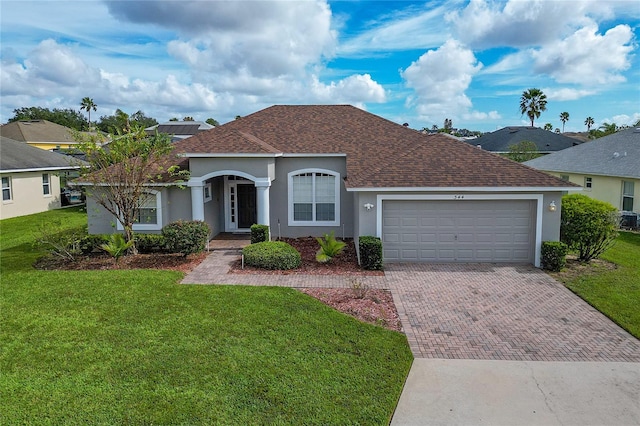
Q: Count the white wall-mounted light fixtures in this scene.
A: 2